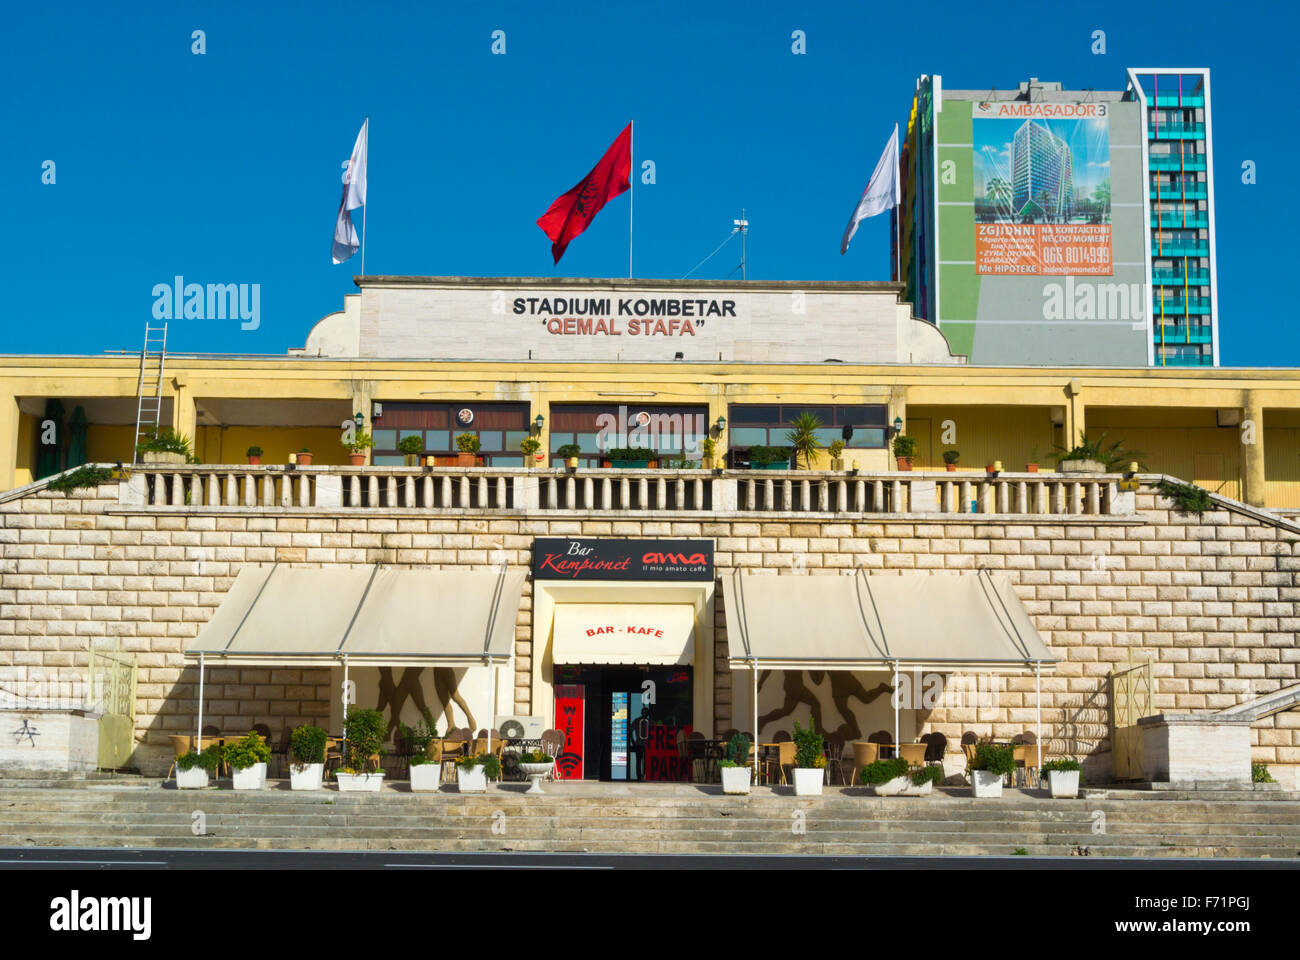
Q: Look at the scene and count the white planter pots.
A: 12